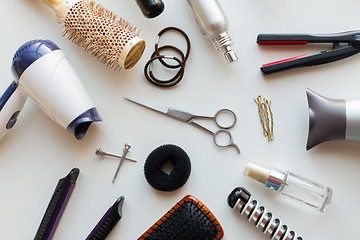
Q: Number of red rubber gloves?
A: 0